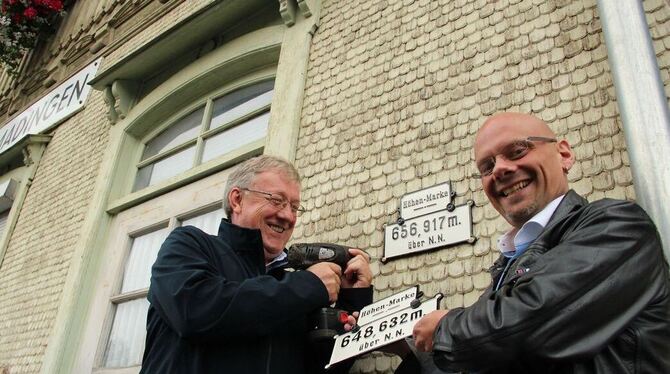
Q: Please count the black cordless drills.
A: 1